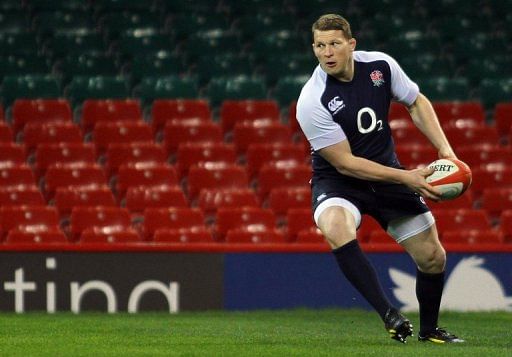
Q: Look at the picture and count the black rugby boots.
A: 2